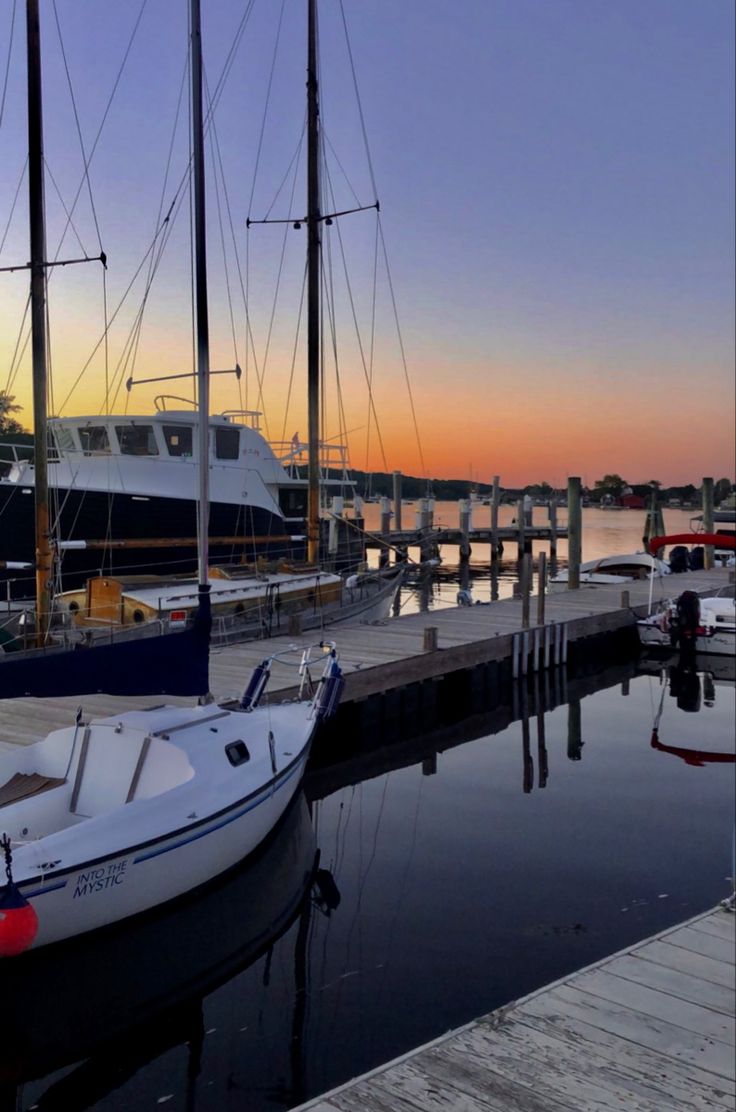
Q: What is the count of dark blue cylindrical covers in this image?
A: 2